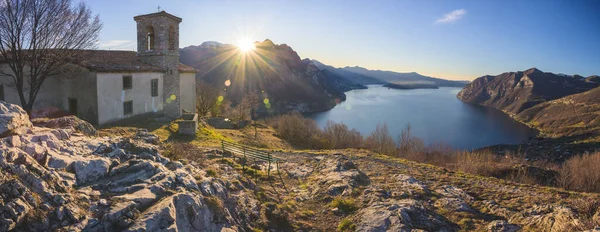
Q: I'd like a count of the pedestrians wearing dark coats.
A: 0